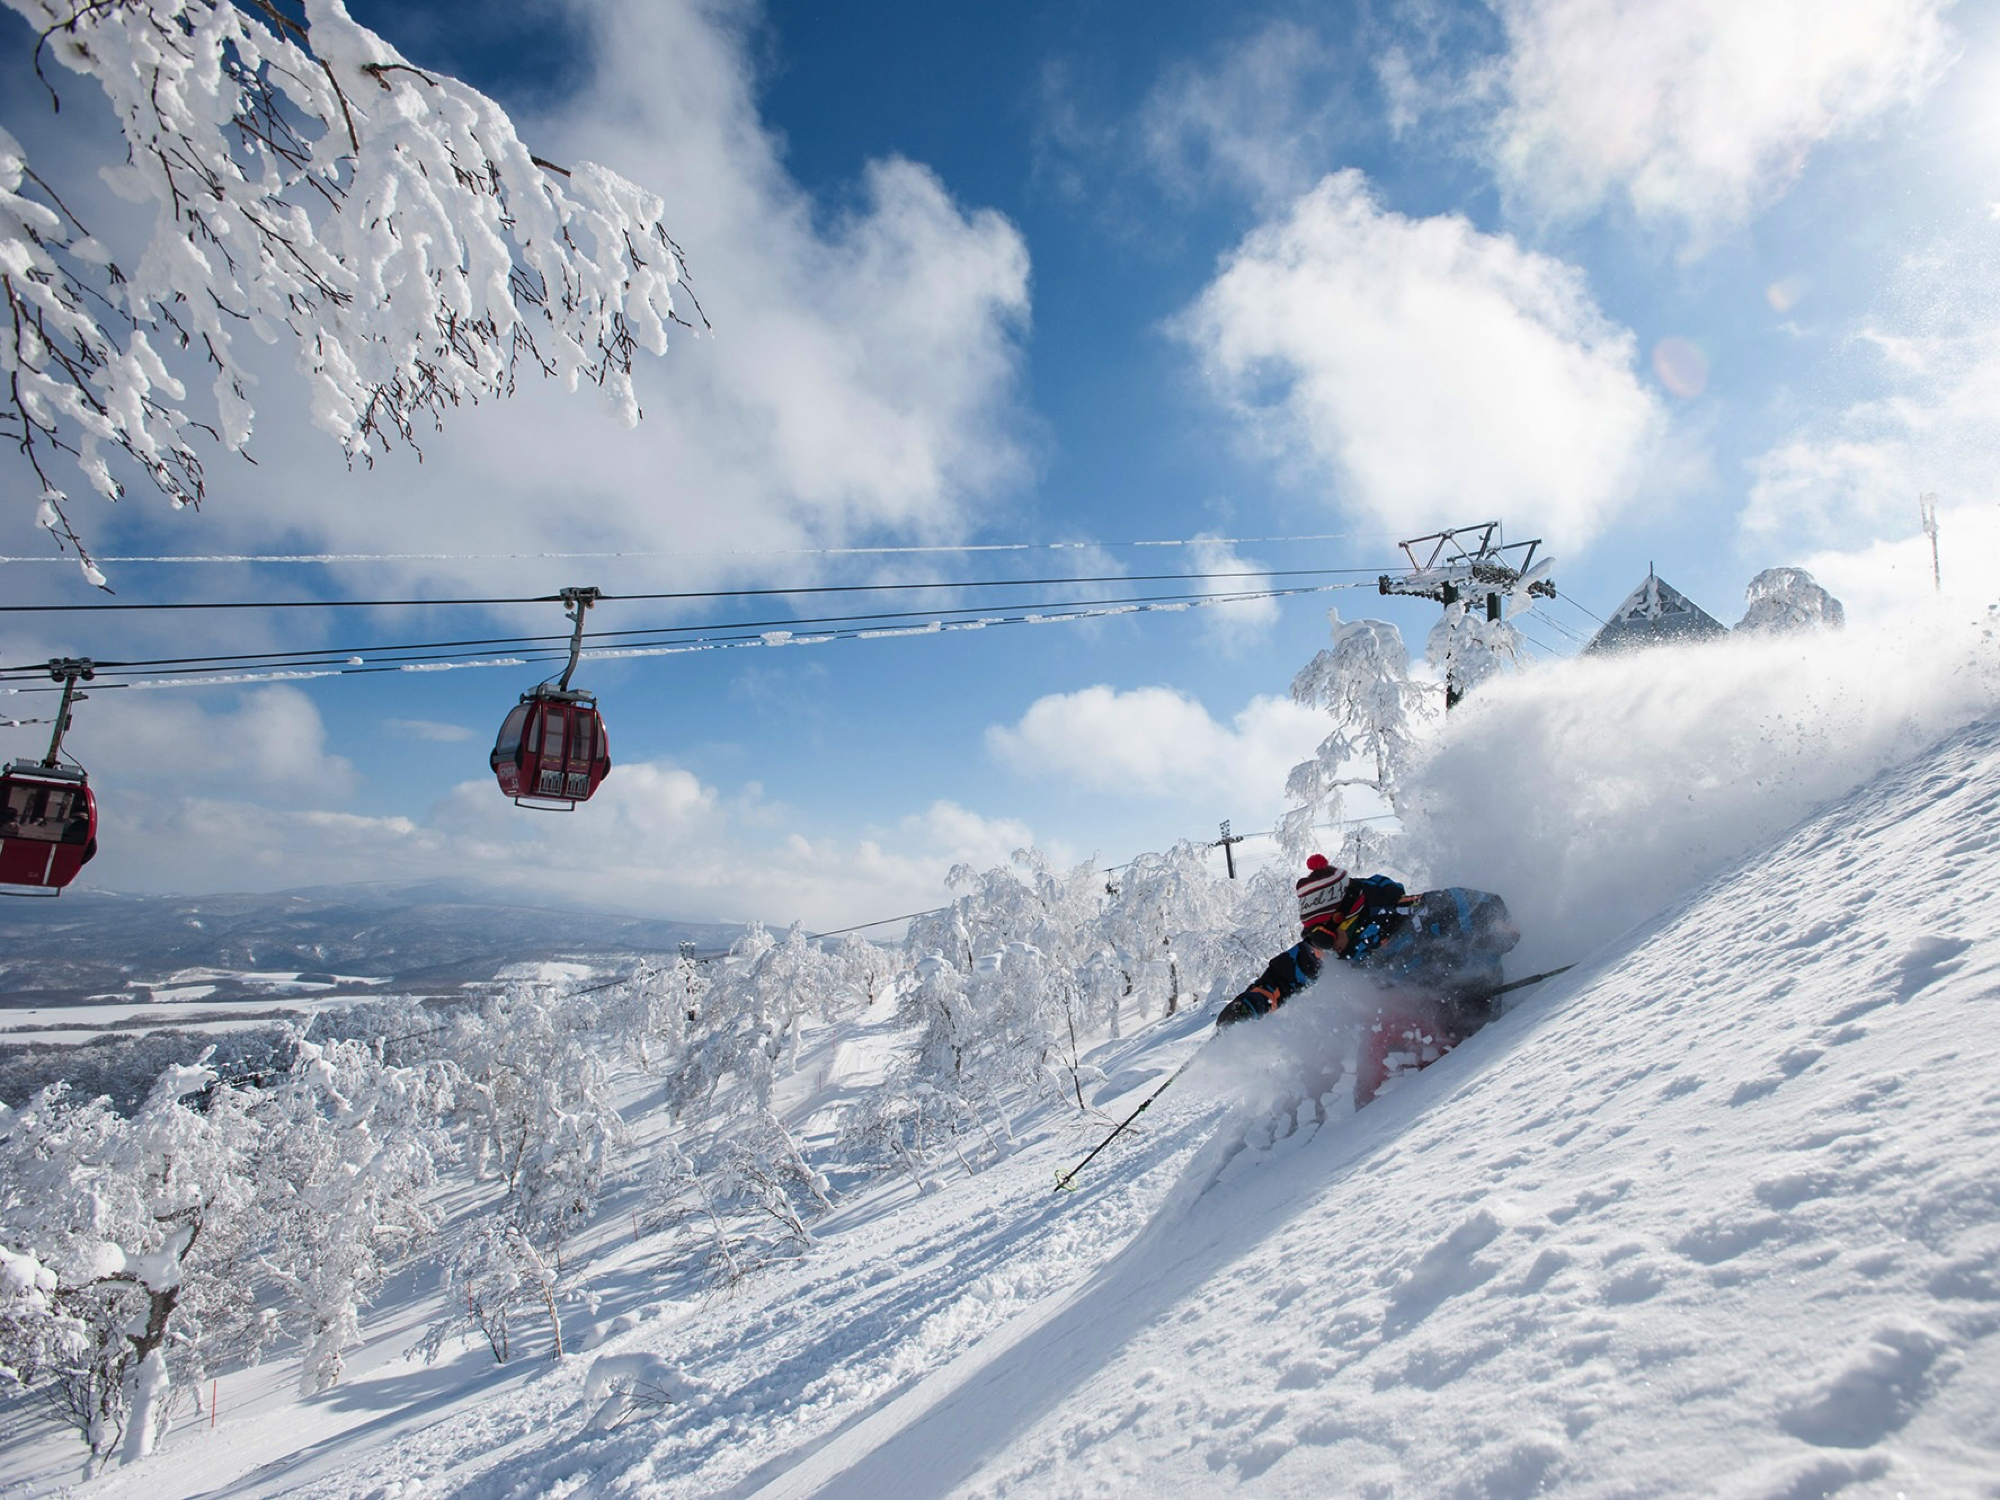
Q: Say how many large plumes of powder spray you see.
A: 1